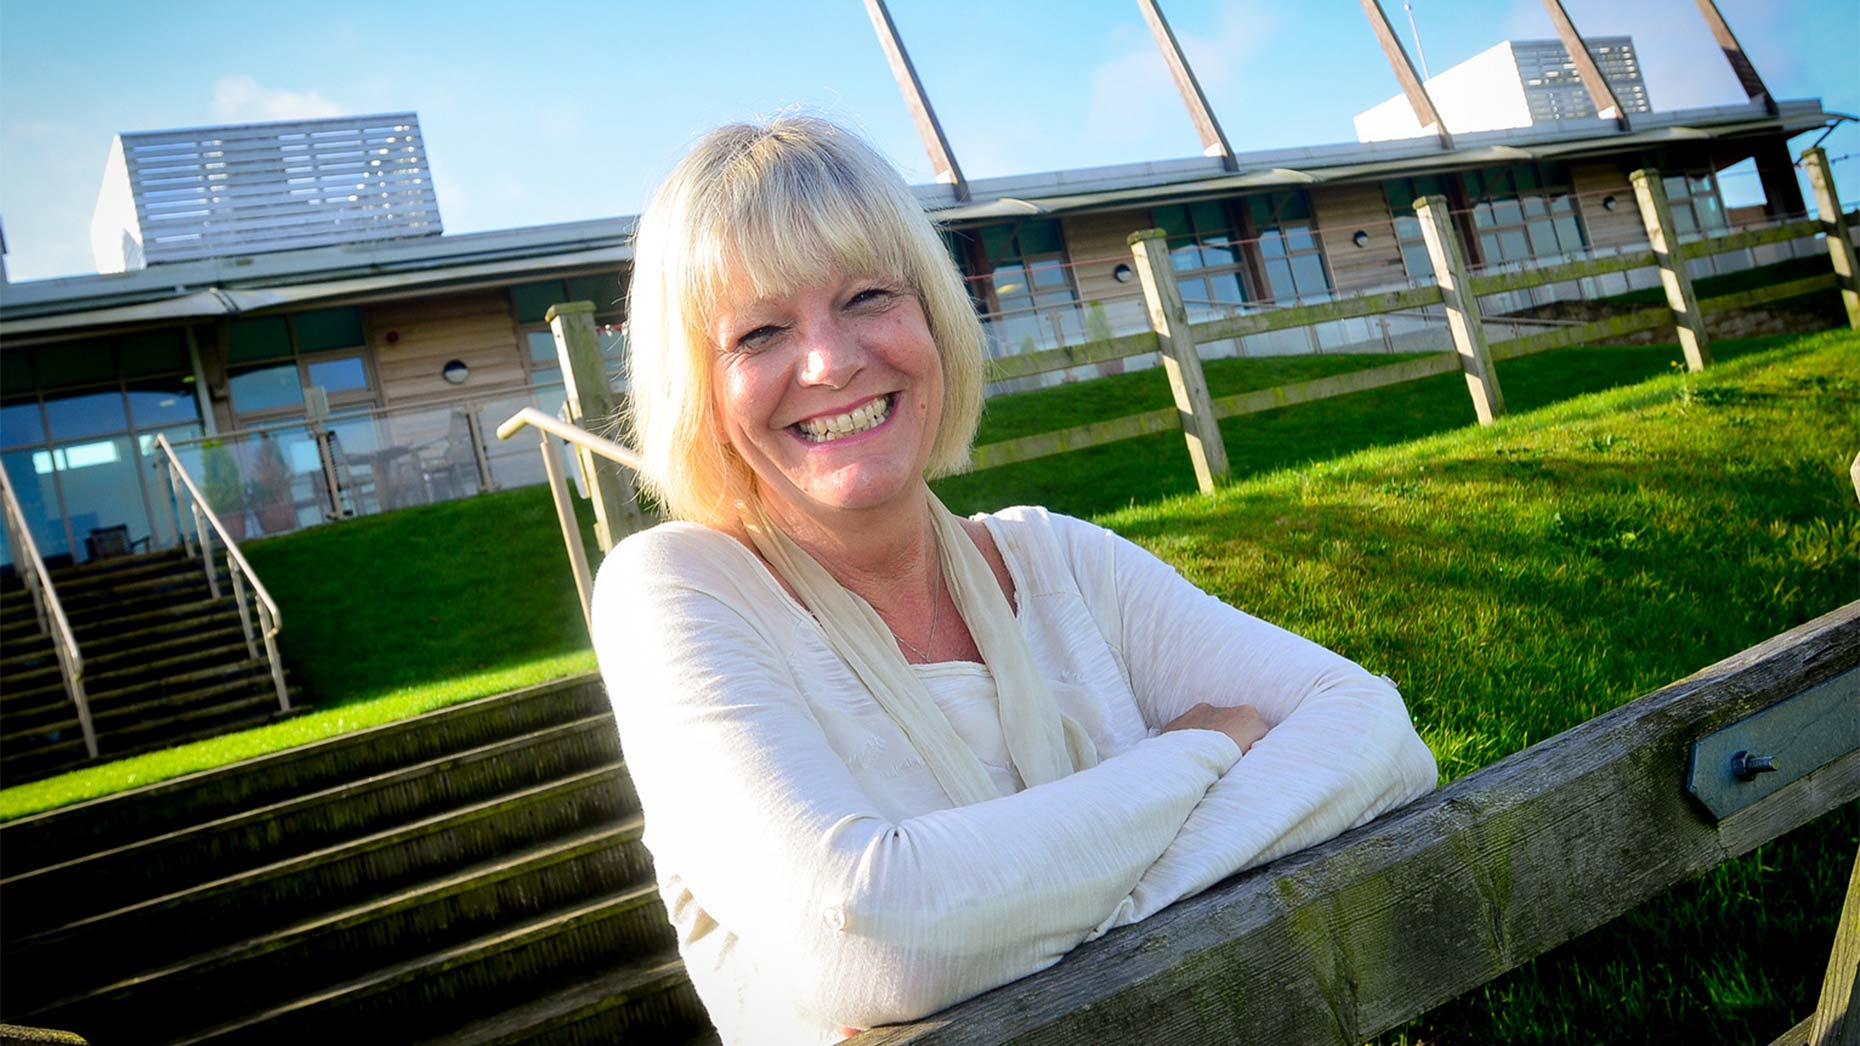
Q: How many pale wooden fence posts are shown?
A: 5